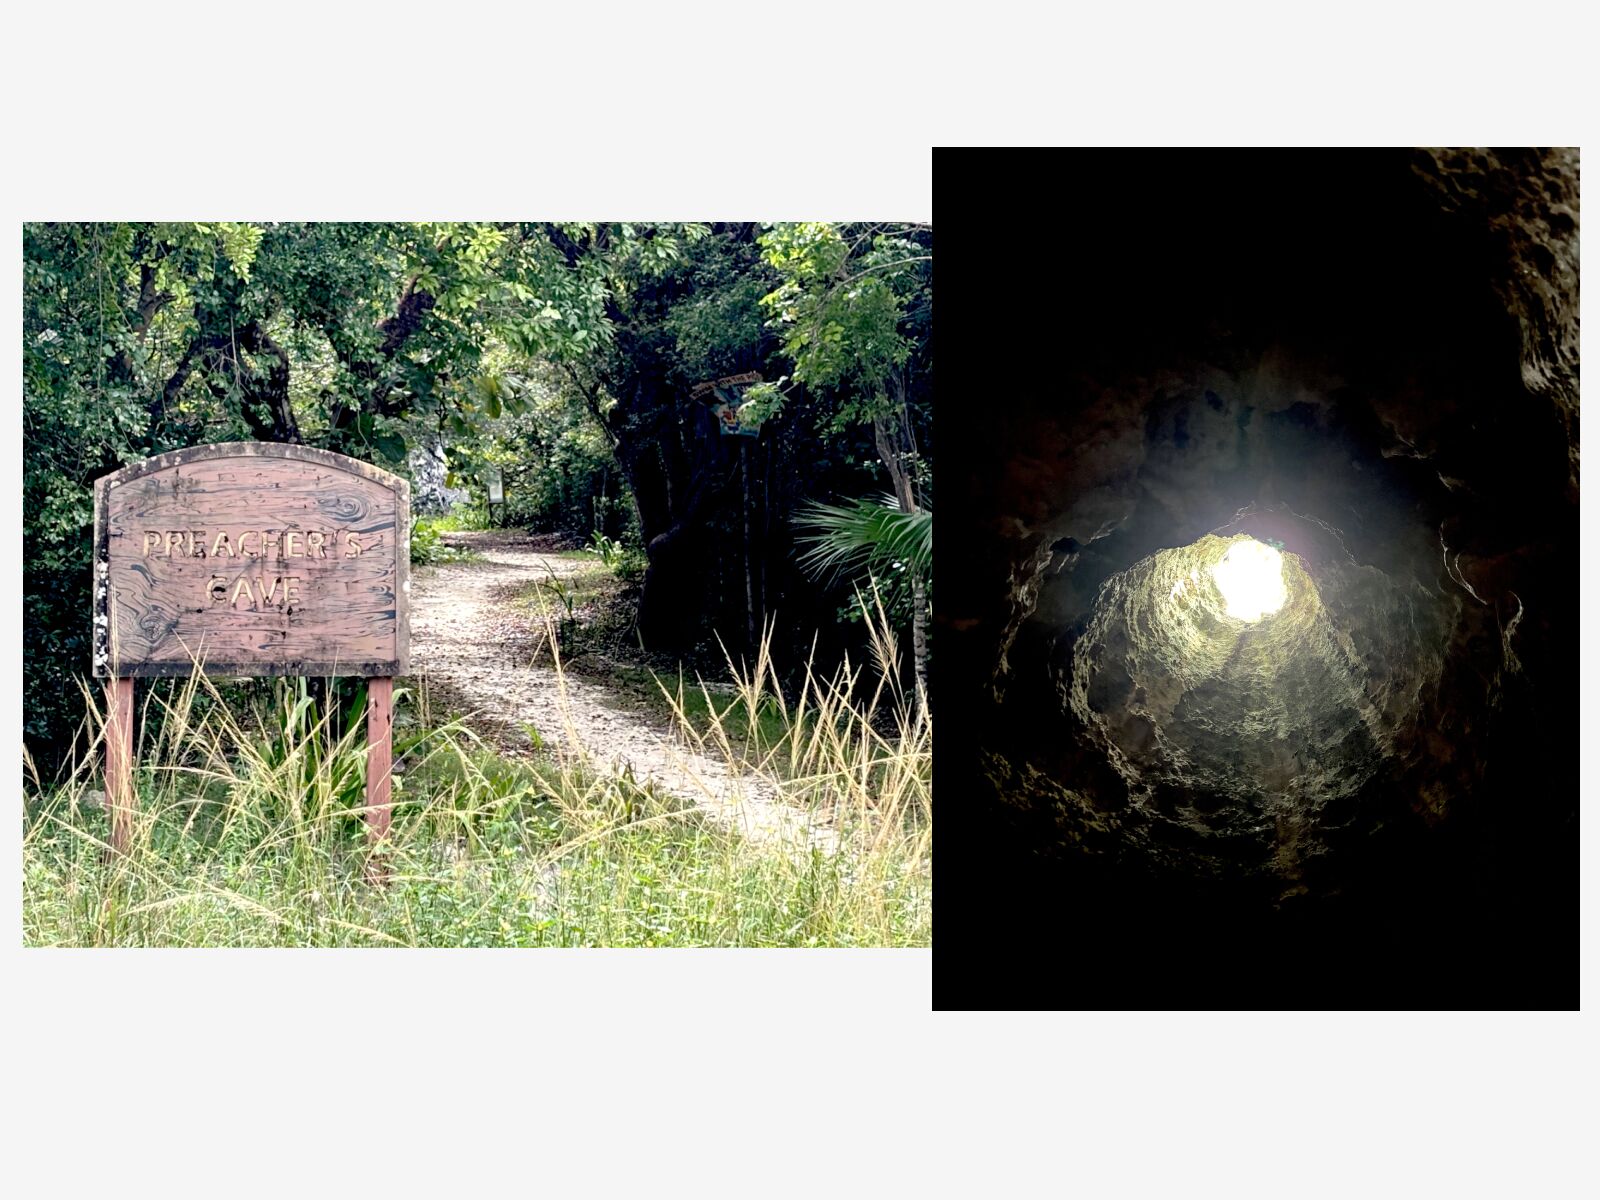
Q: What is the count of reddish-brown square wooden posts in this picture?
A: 2